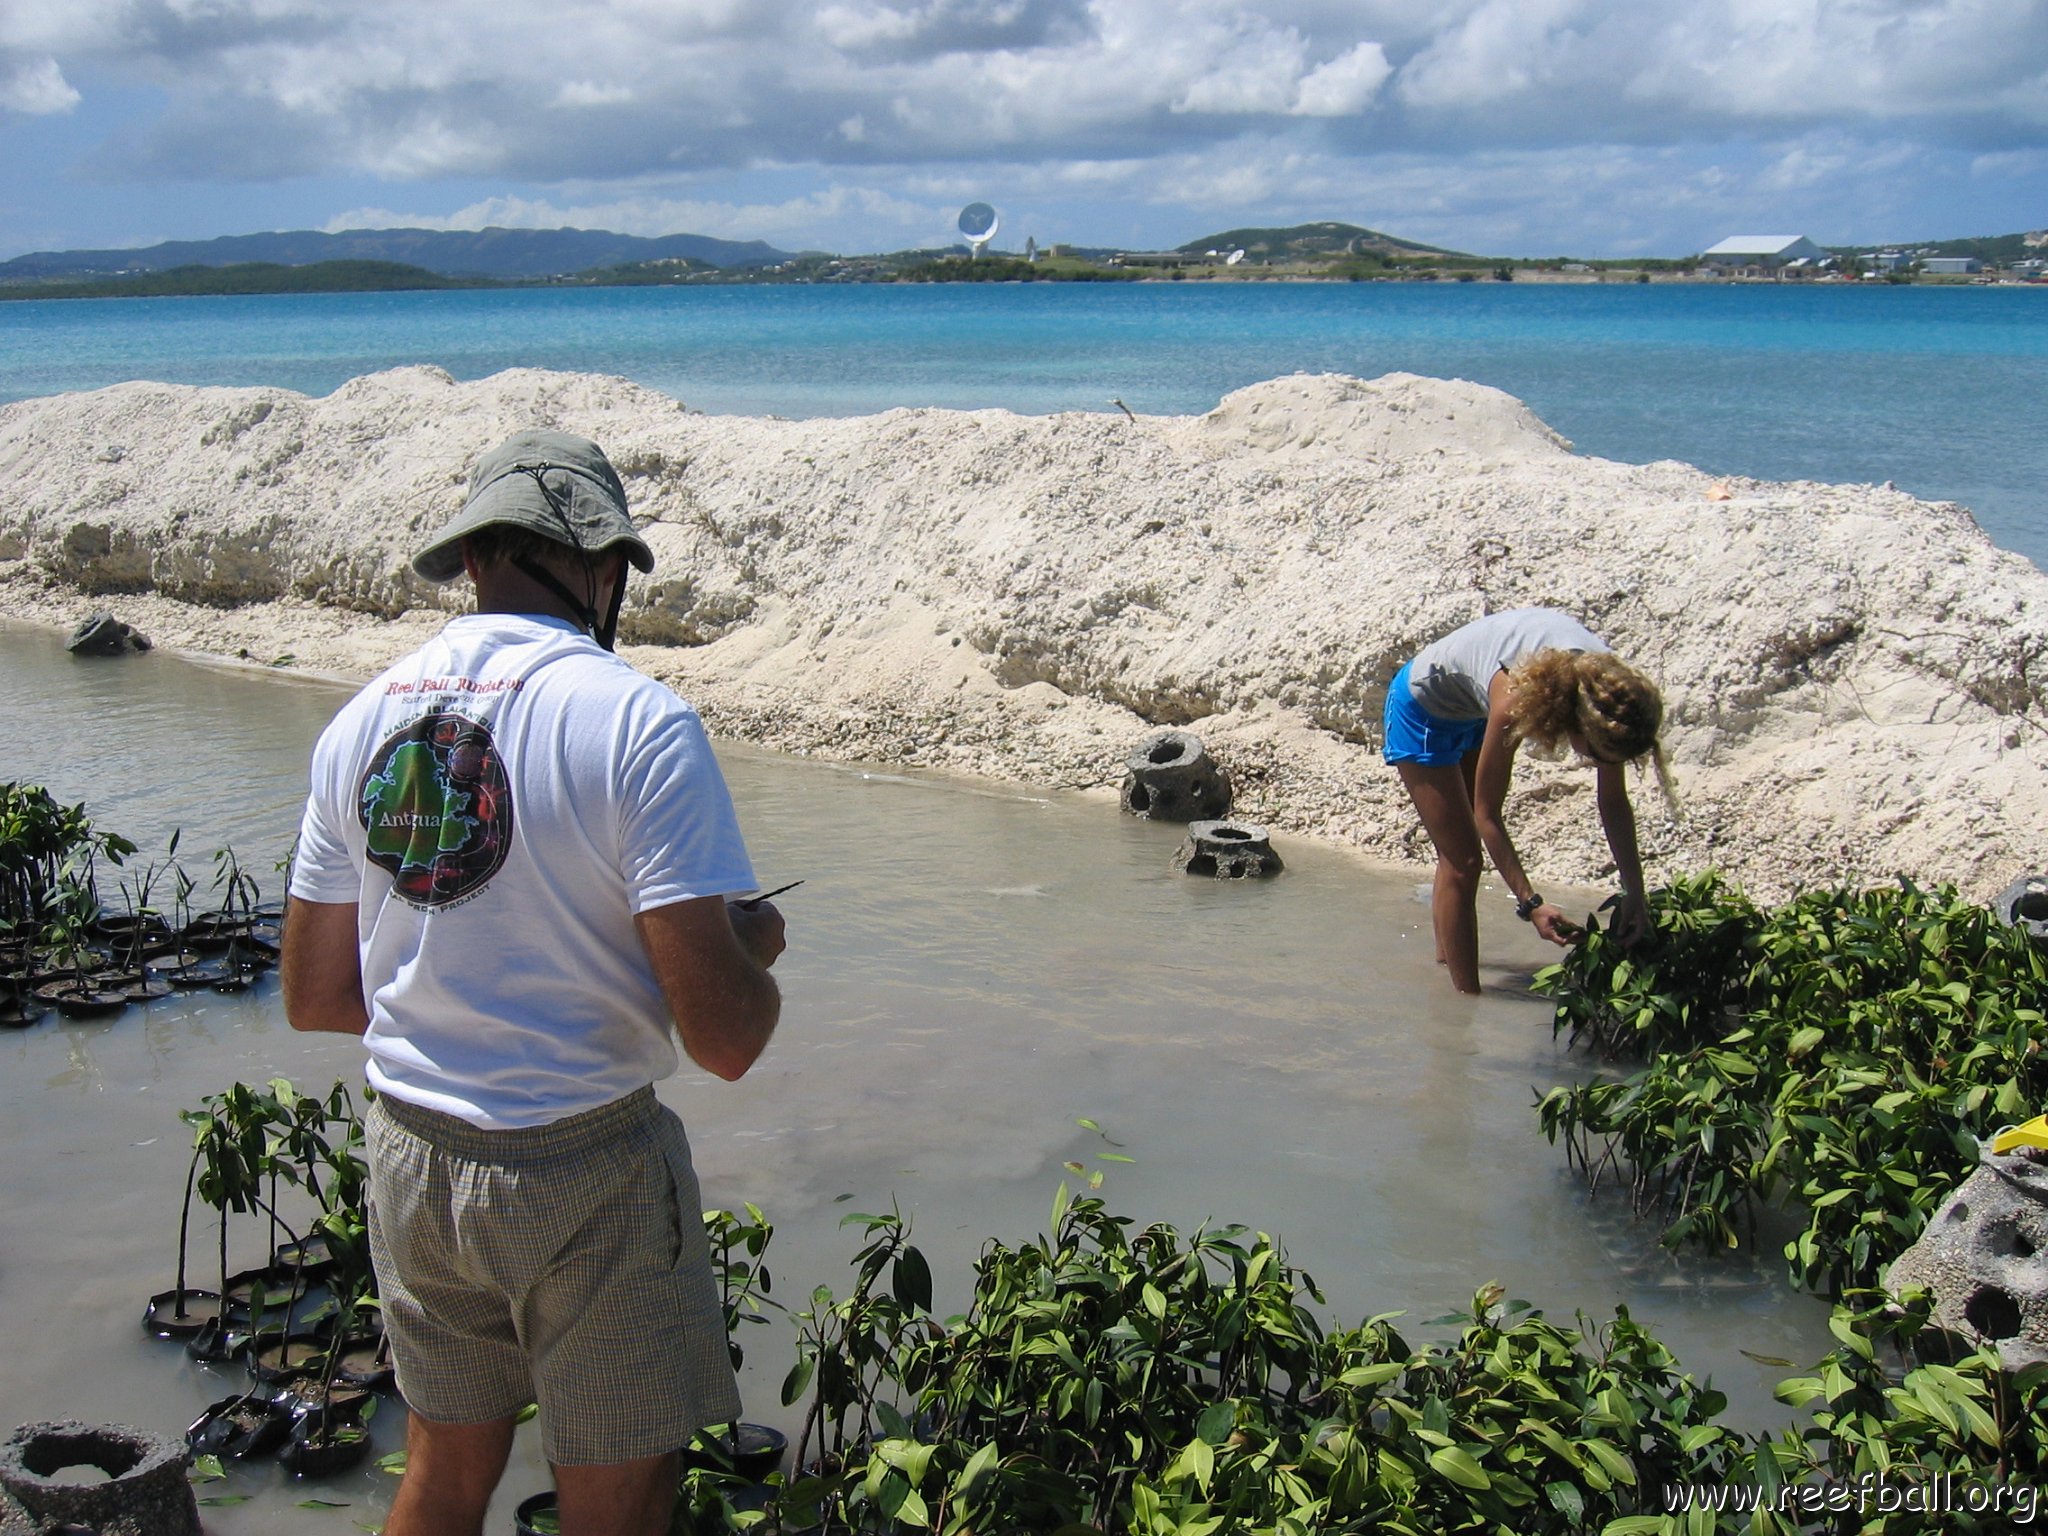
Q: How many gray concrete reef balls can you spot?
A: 6